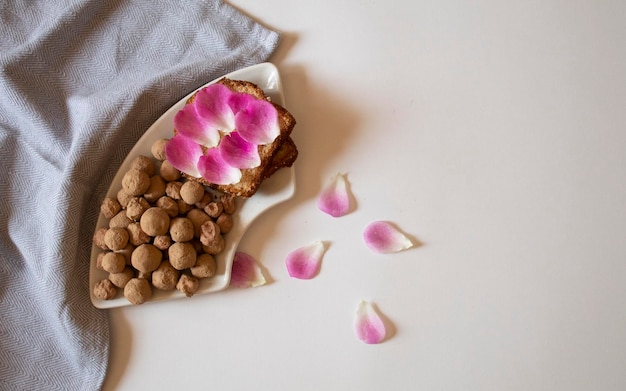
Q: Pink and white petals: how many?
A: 12